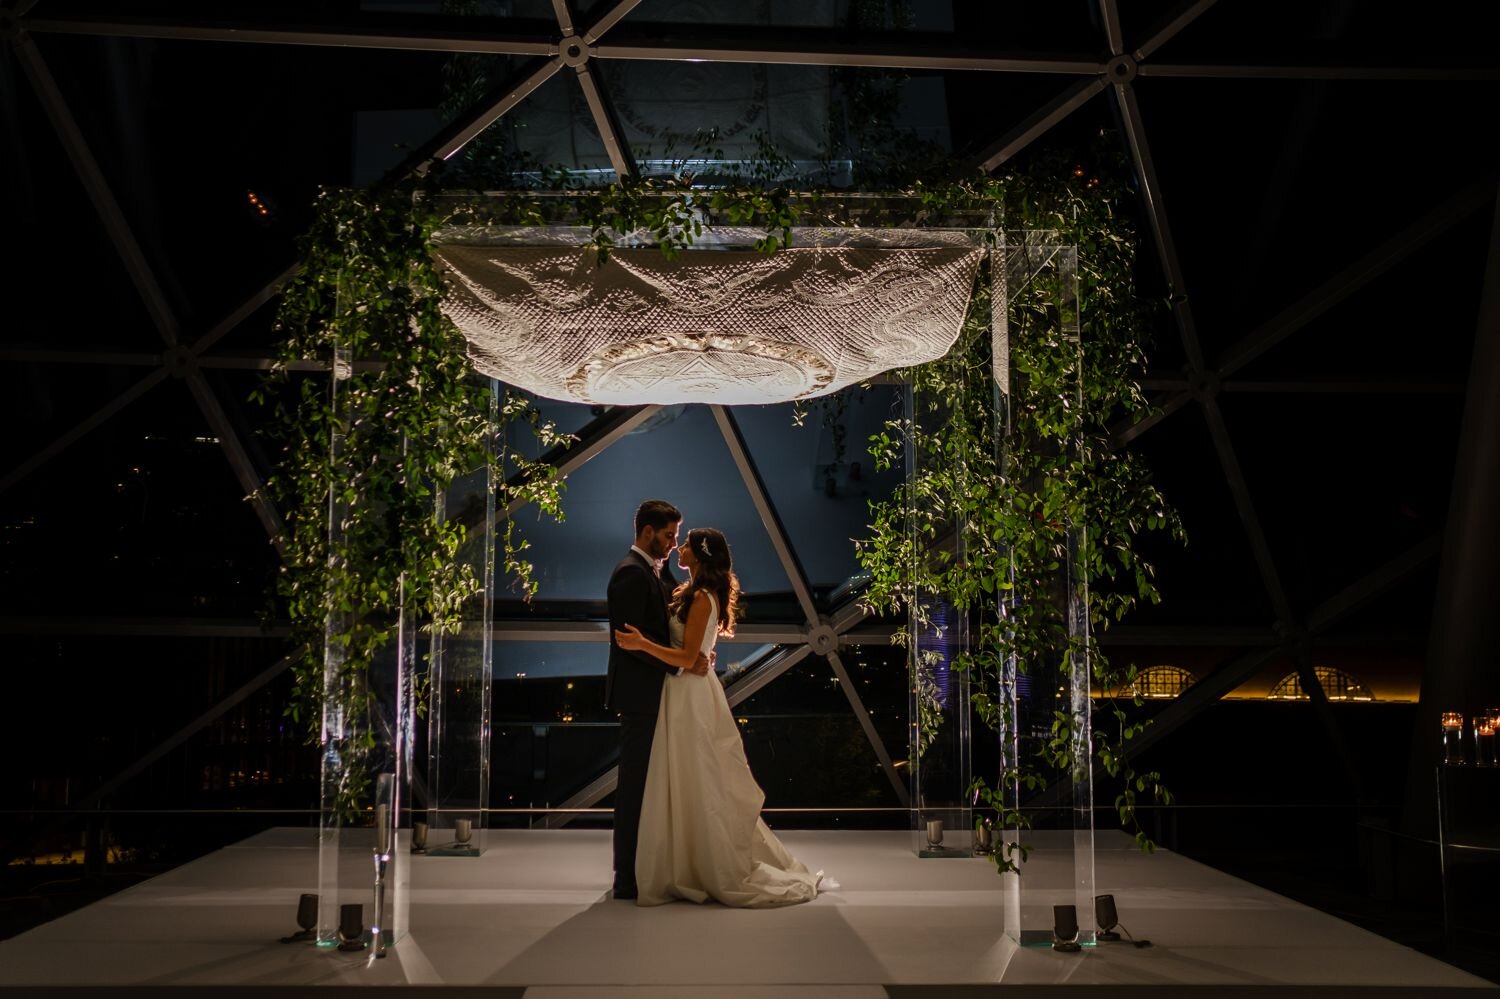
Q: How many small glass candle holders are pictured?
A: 3